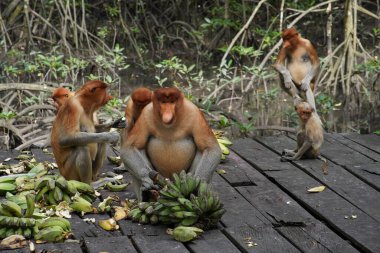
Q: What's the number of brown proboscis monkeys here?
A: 6